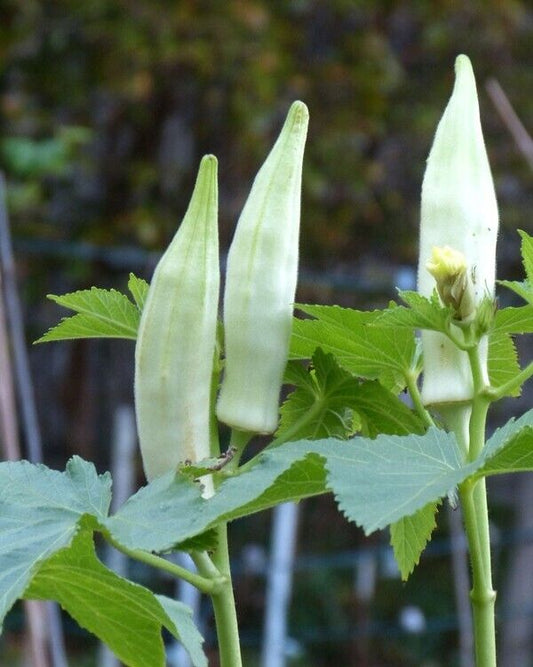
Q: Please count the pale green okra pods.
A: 3